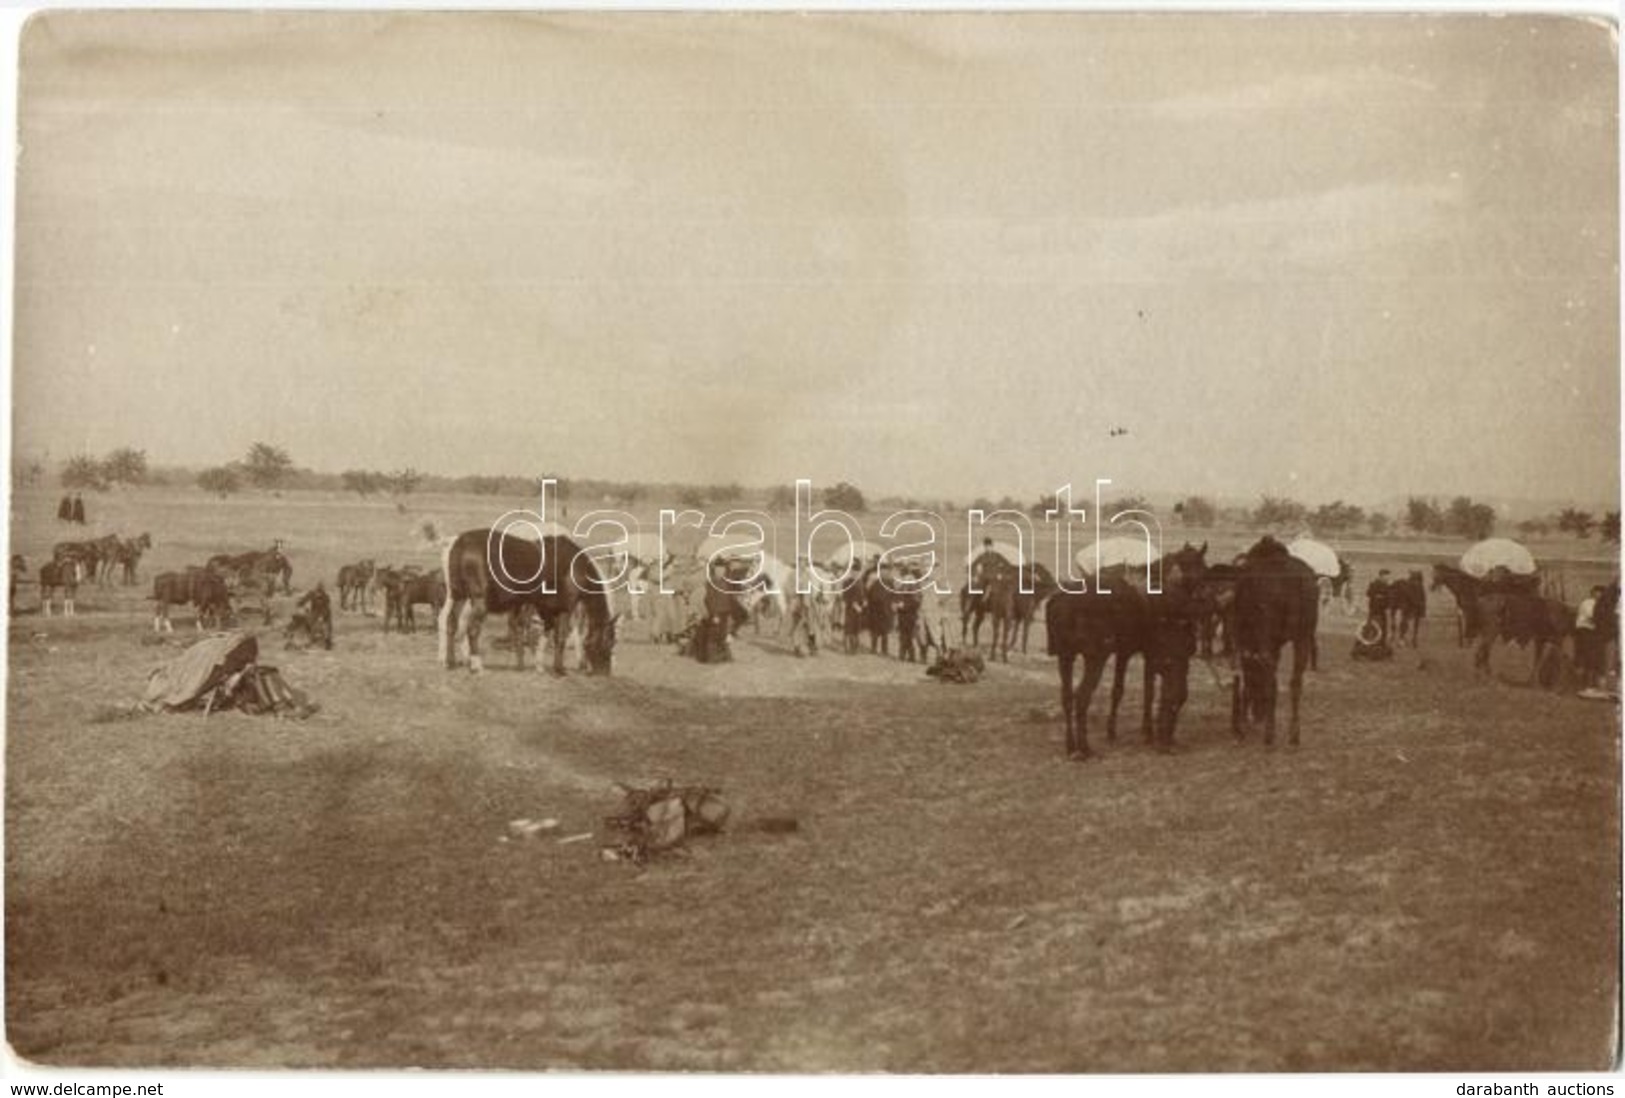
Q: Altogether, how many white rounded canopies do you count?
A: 8